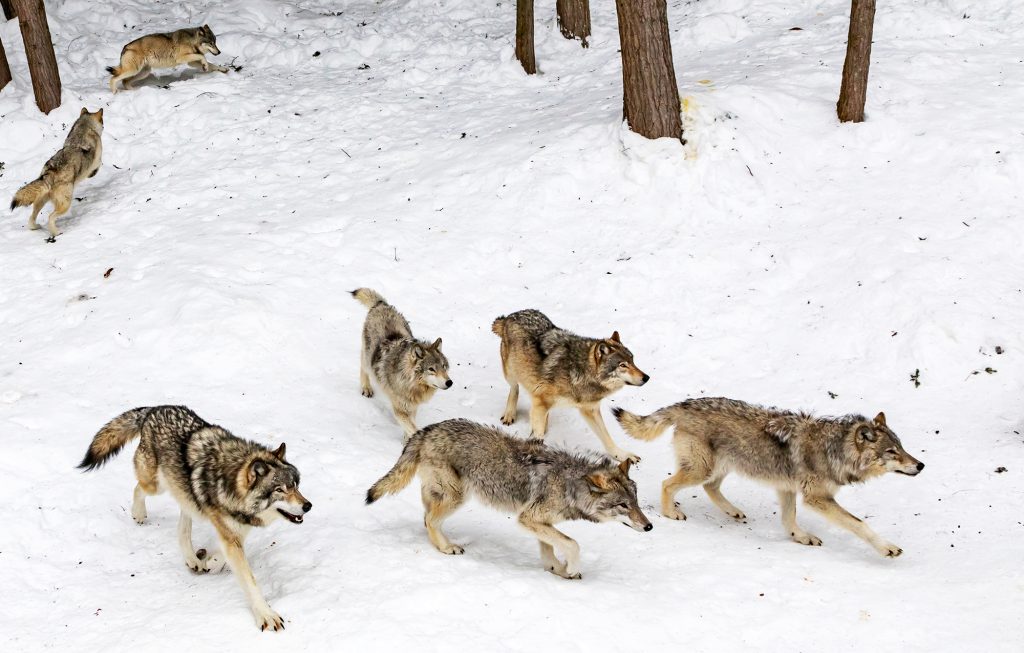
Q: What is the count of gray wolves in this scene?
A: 7